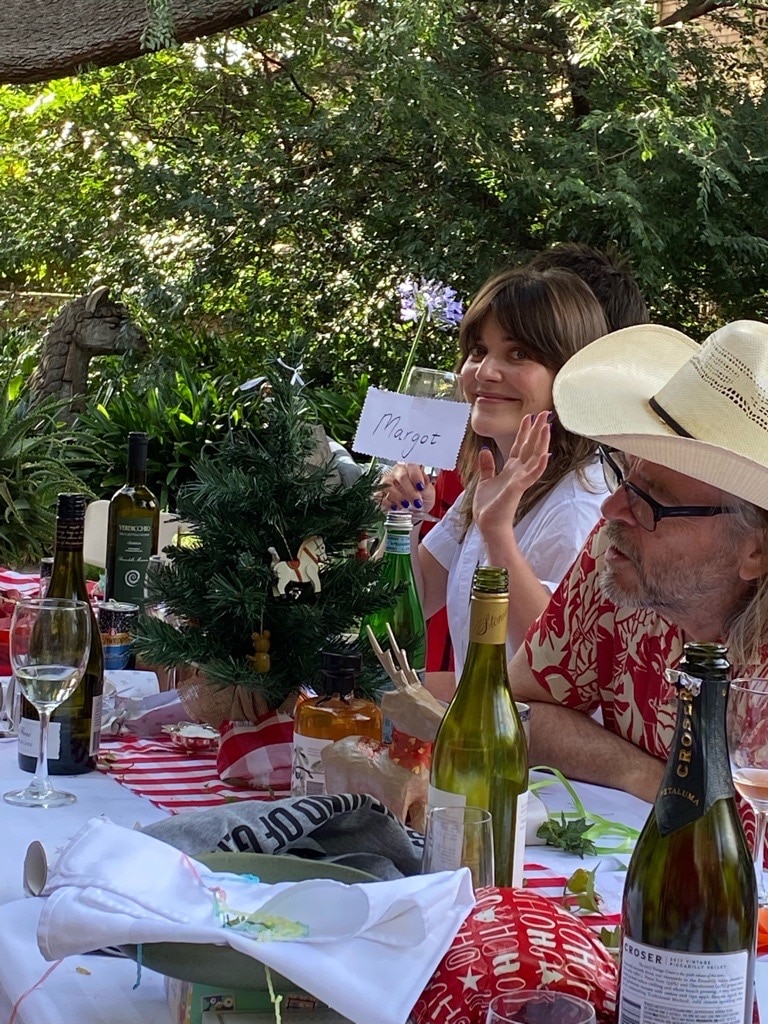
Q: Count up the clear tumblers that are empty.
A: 1